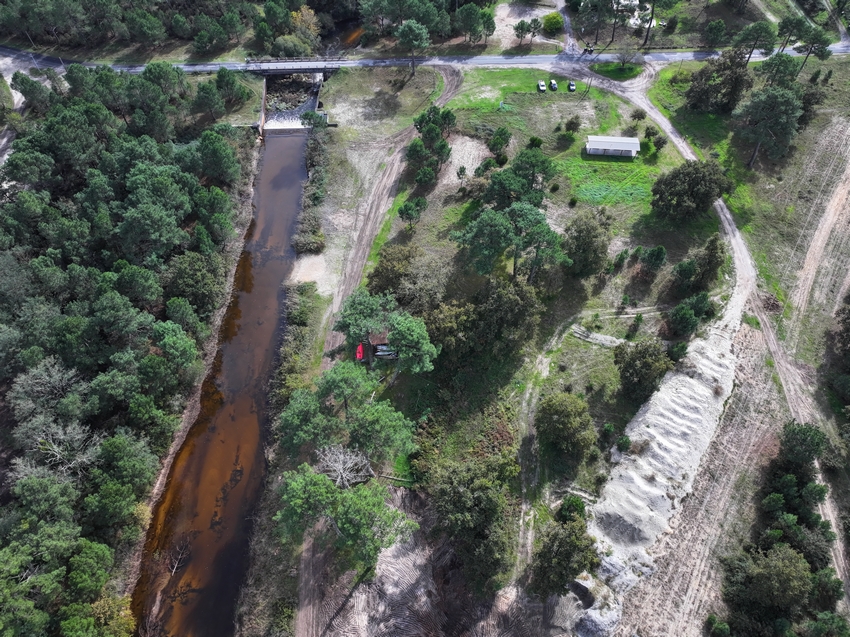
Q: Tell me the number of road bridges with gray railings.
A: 1